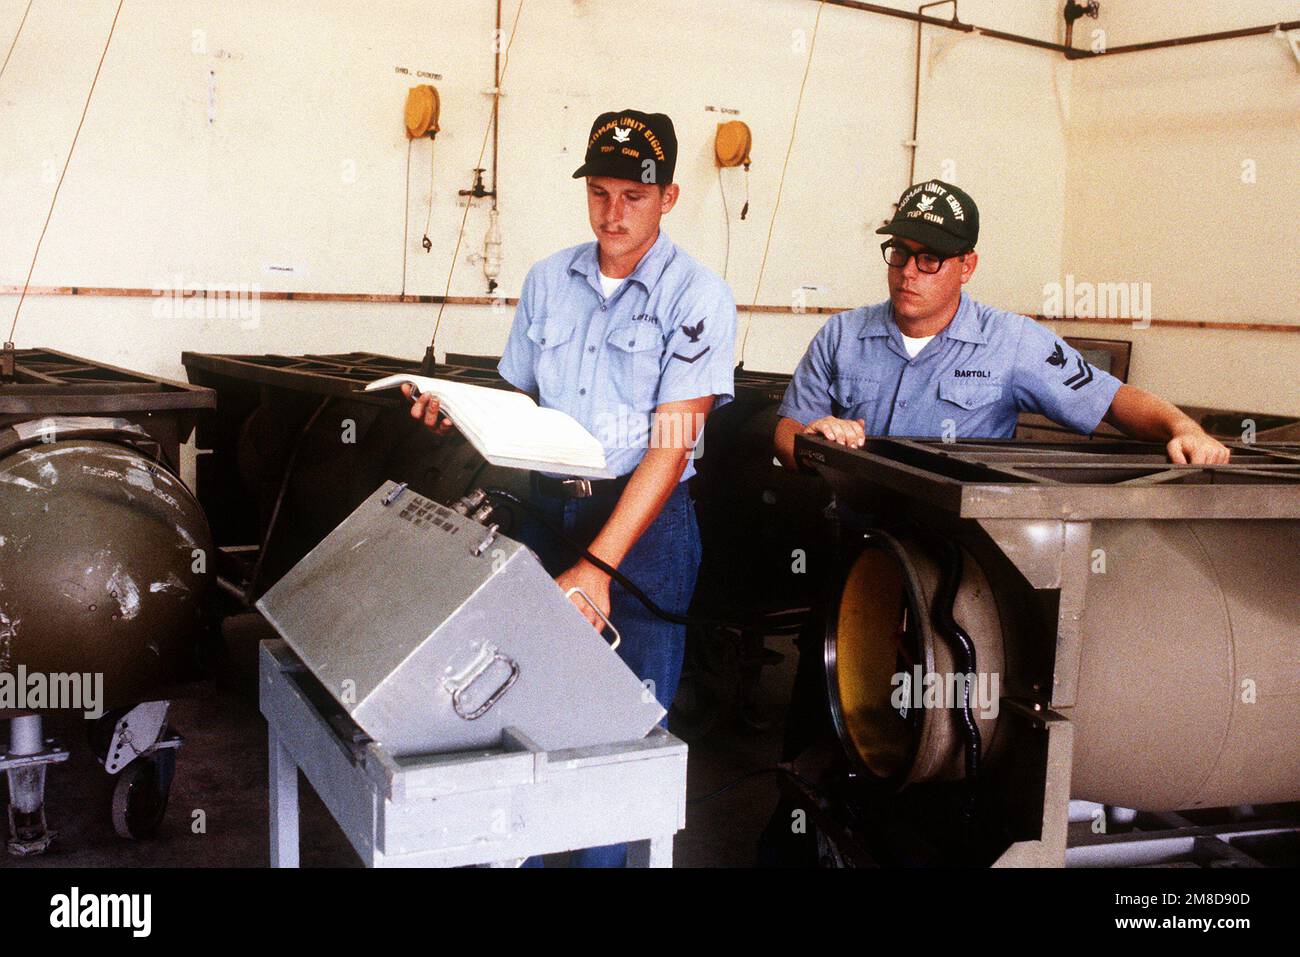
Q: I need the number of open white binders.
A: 1